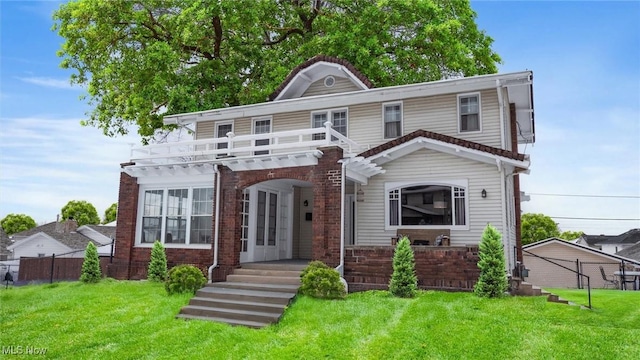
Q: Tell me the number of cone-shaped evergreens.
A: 4